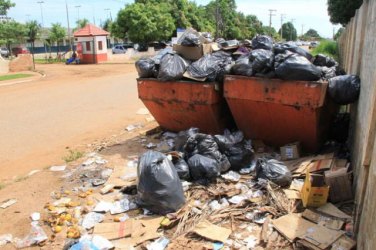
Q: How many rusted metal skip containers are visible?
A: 2